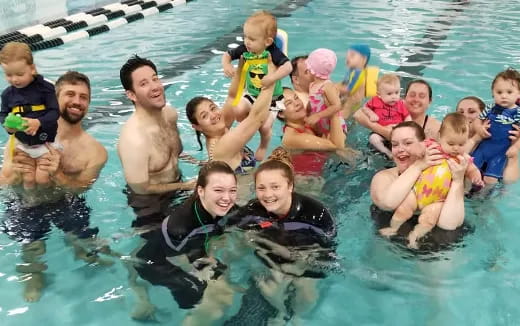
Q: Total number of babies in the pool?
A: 7